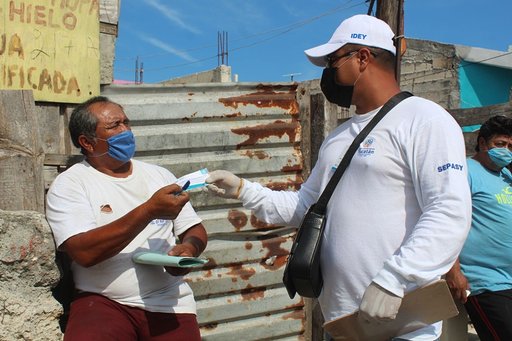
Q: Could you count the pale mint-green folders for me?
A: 1